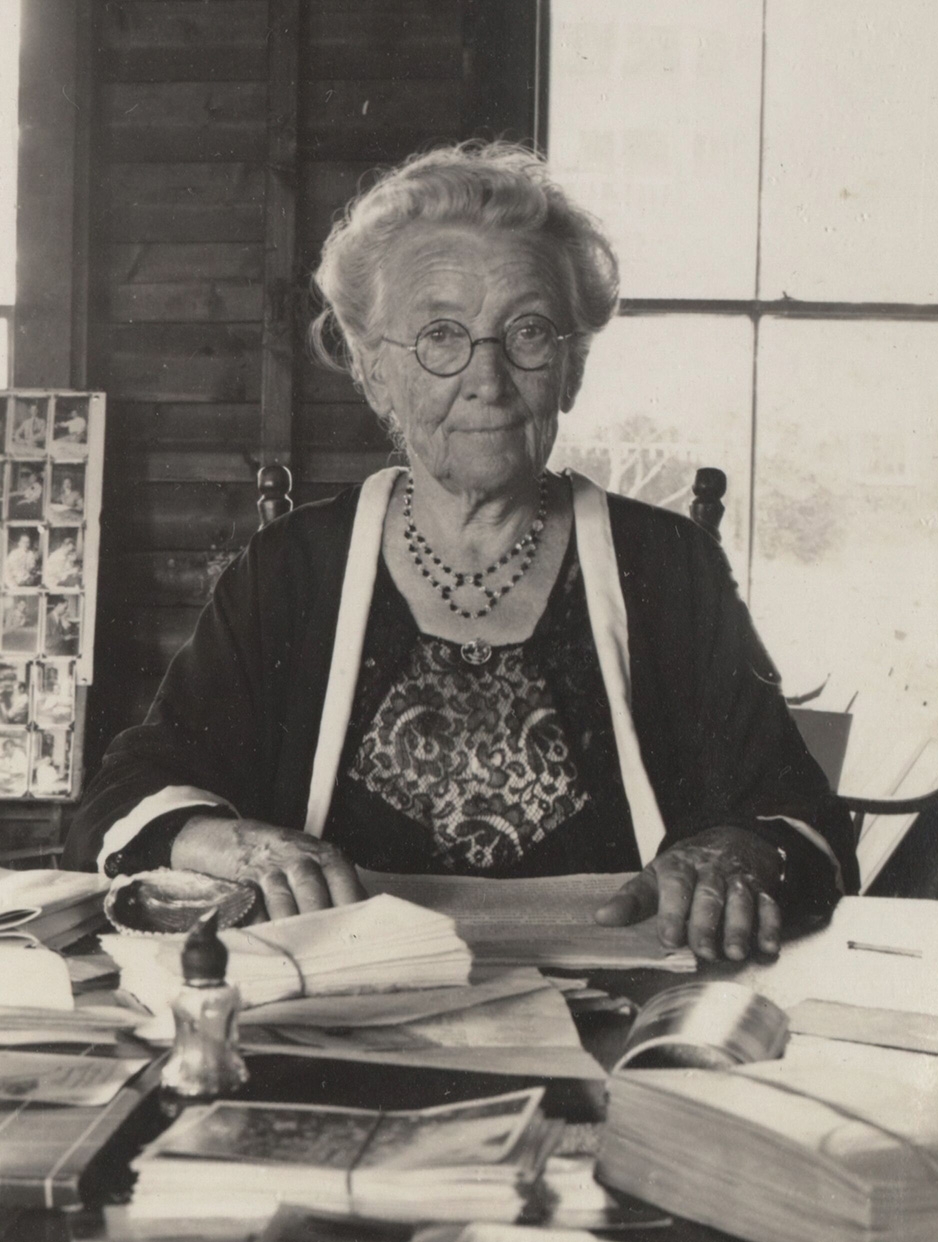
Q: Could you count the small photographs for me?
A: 12